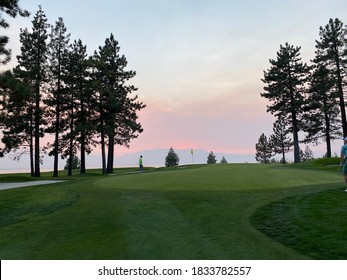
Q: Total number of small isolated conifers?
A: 3